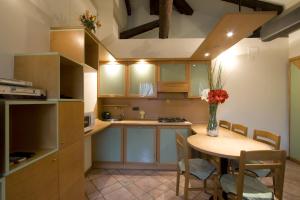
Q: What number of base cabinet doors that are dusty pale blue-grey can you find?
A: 3